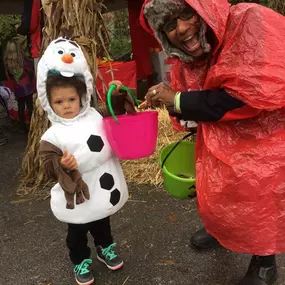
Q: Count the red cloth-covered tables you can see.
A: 1